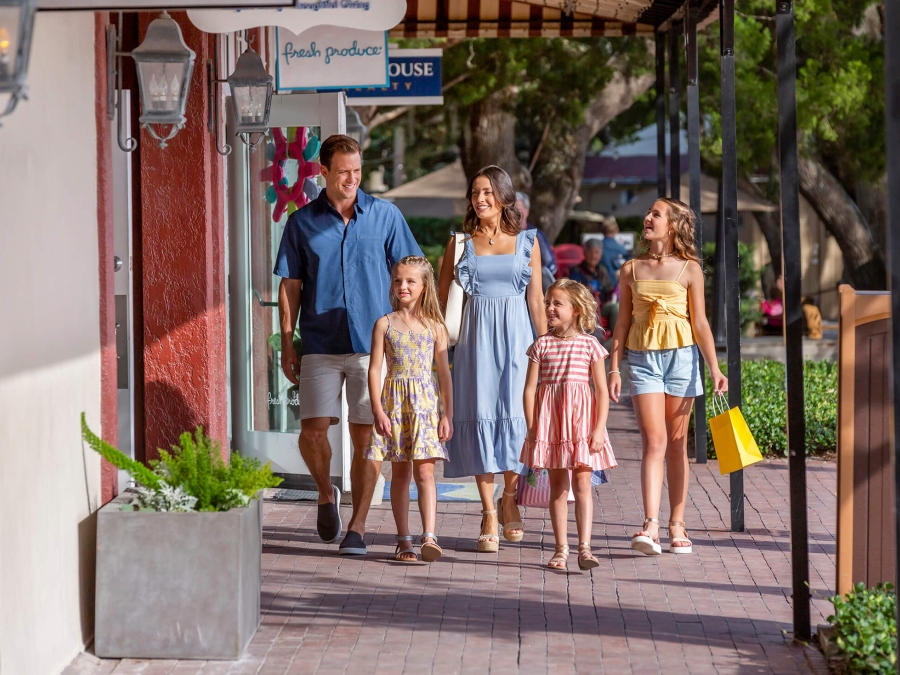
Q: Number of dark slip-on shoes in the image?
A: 2